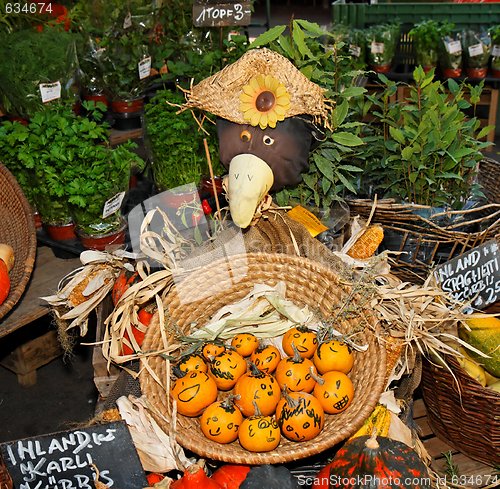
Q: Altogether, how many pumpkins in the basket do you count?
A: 14